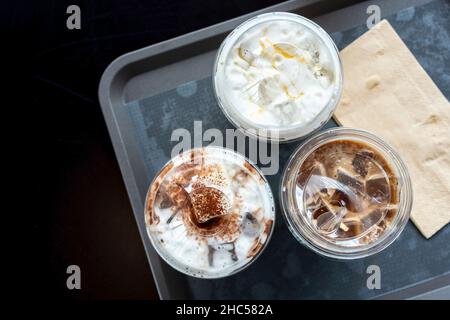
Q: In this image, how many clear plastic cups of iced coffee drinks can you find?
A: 3